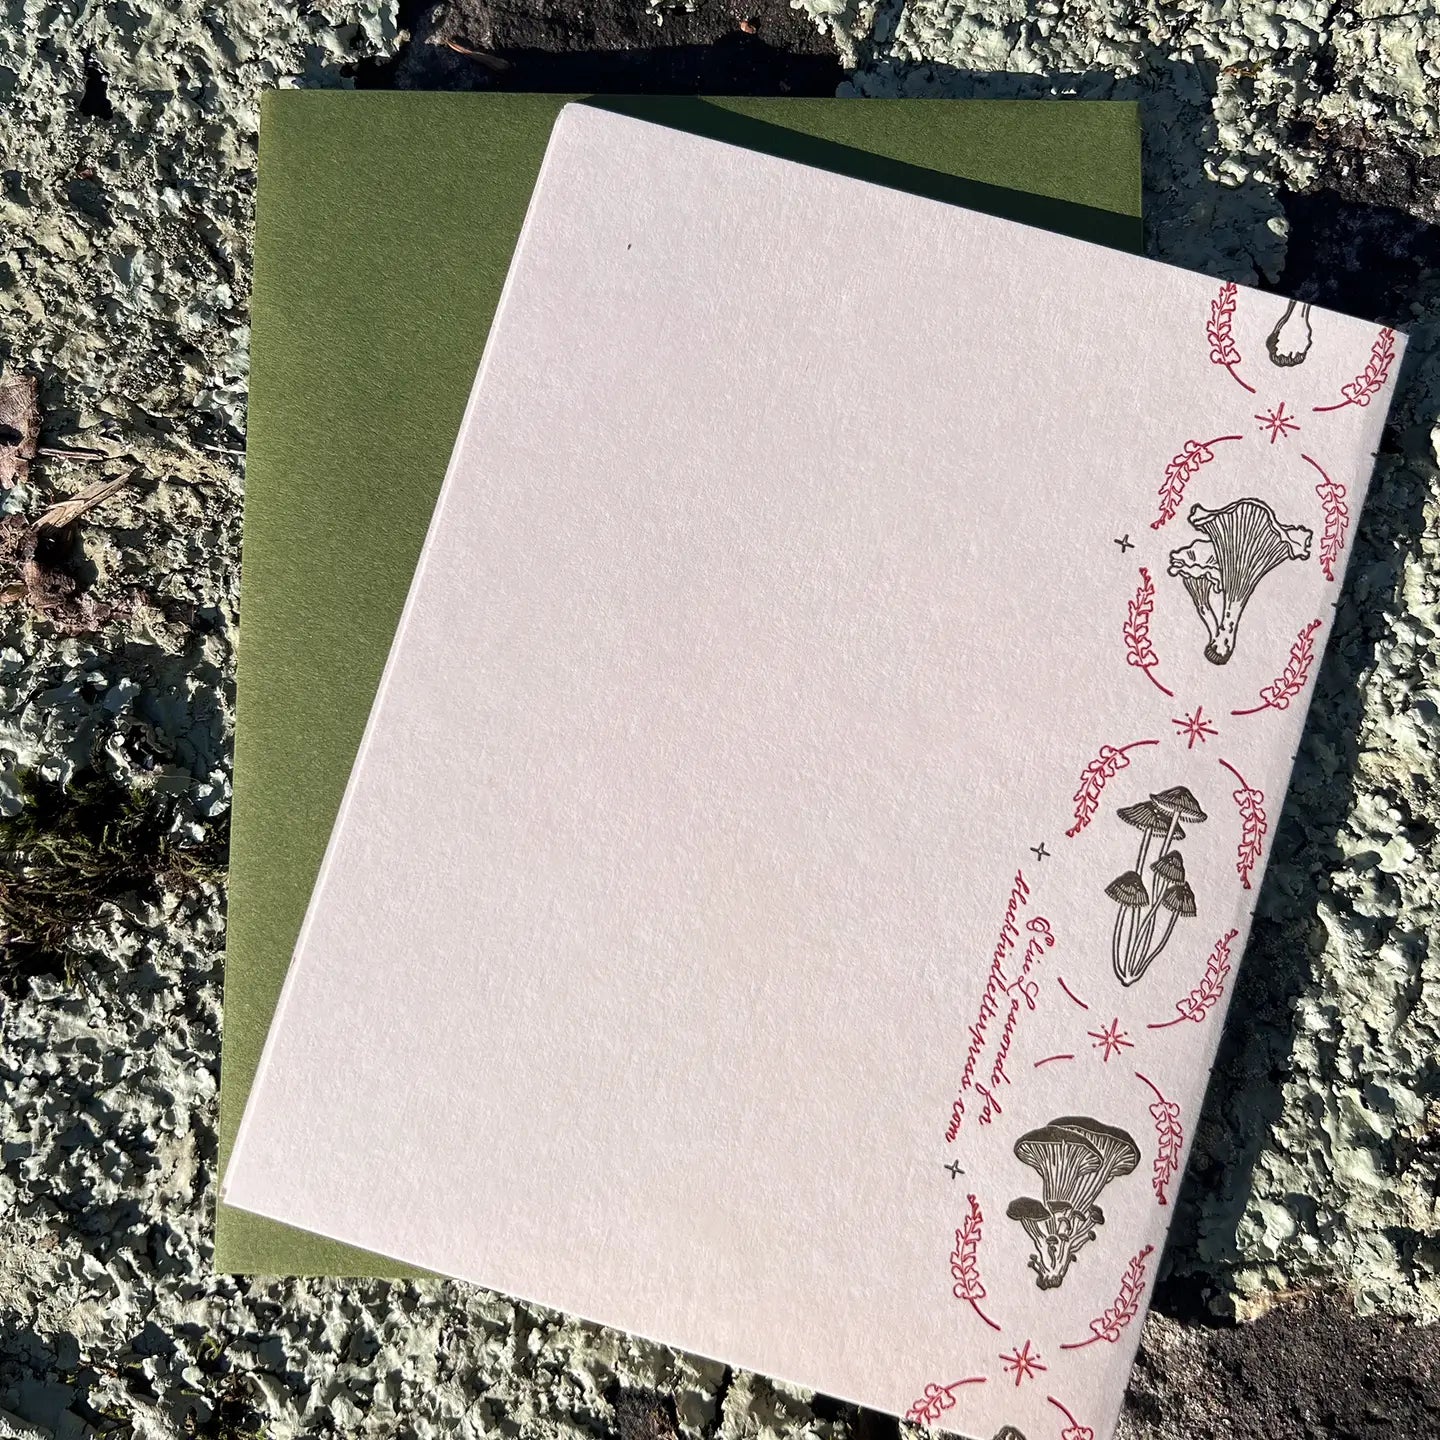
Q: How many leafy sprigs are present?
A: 14